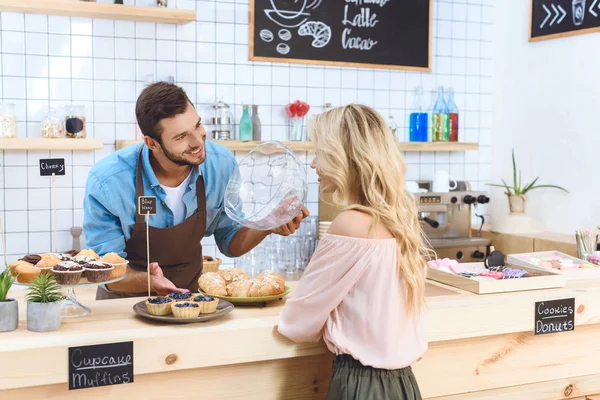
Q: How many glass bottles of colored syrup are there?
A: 3